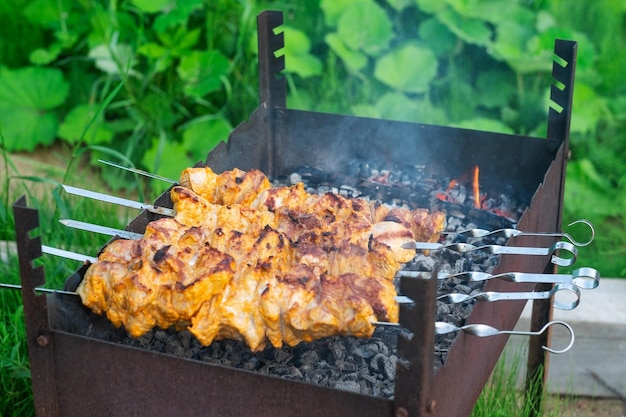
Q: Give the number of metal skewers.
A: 5